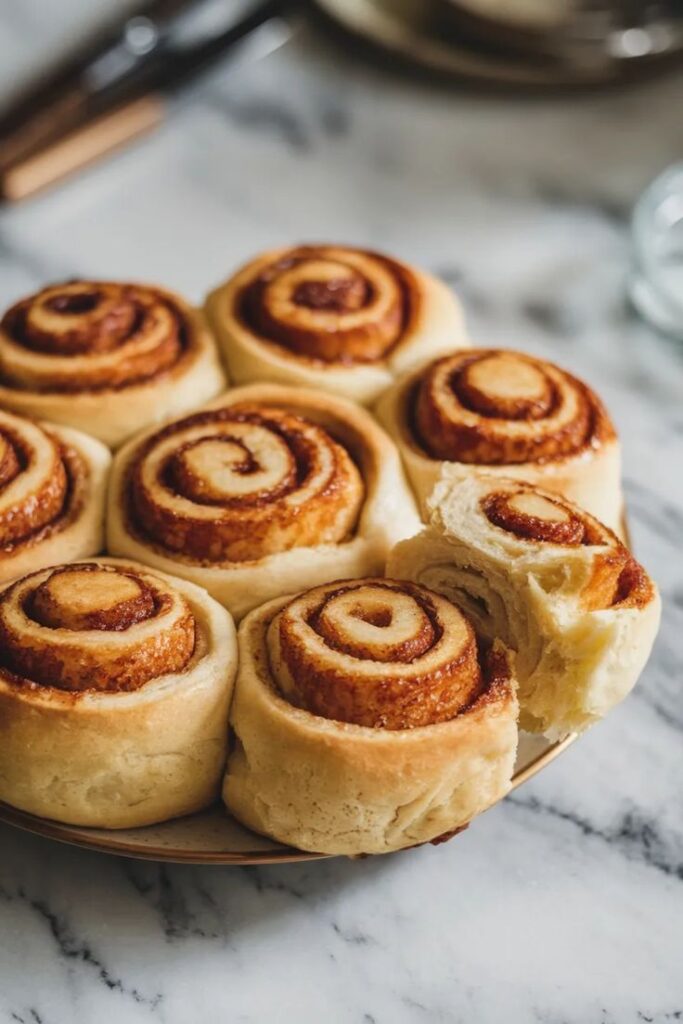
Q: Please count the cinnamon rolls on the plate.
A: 8